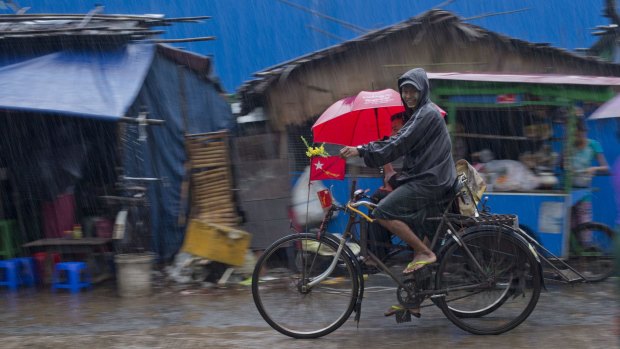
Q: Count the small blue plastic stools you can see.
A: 3